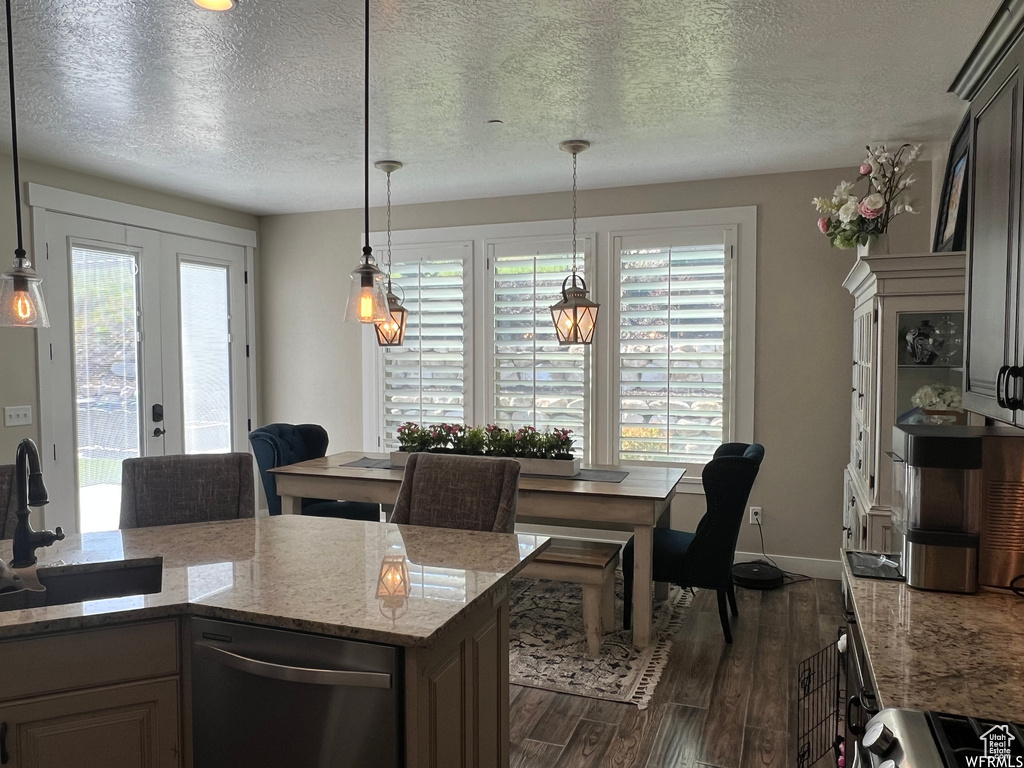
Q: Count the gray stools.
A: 3